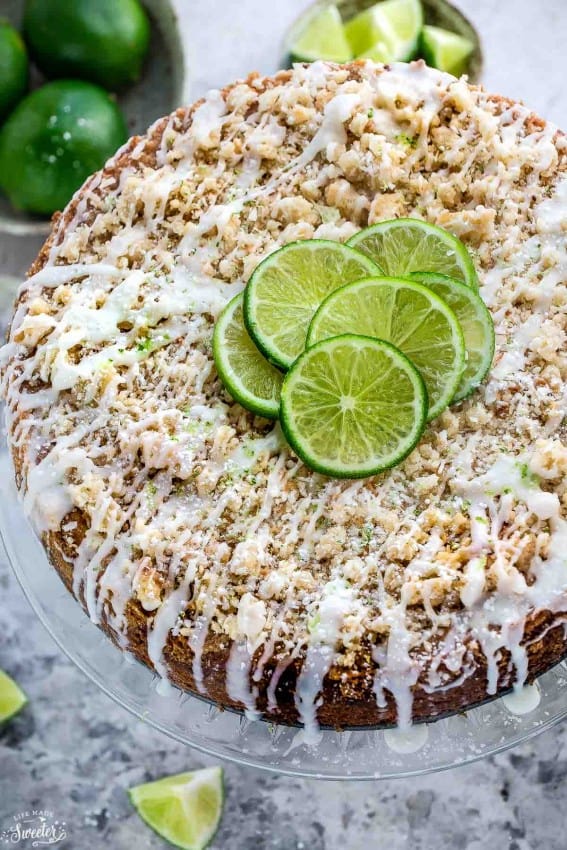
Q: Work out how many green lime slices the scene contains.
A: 6